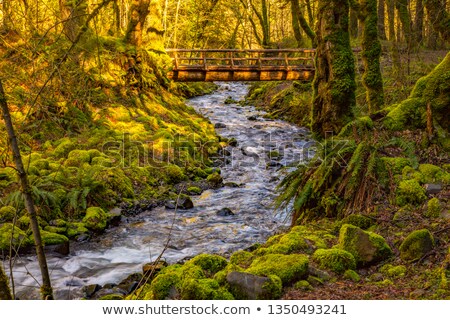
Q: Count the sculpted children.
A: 0